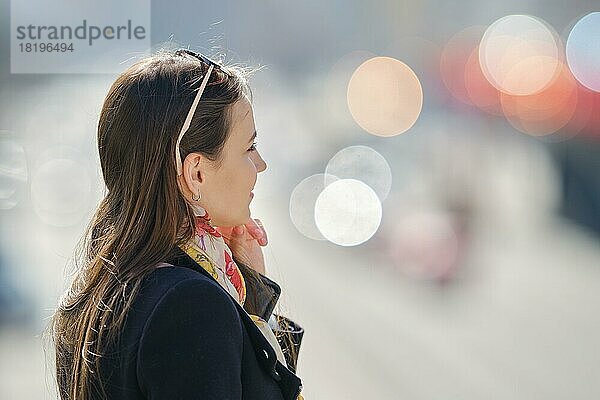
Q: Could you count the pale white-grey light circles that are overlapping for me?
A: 3